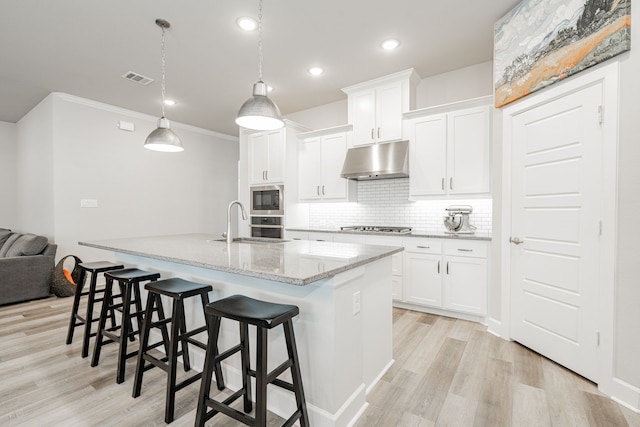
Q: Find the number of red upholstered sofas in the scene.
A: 0